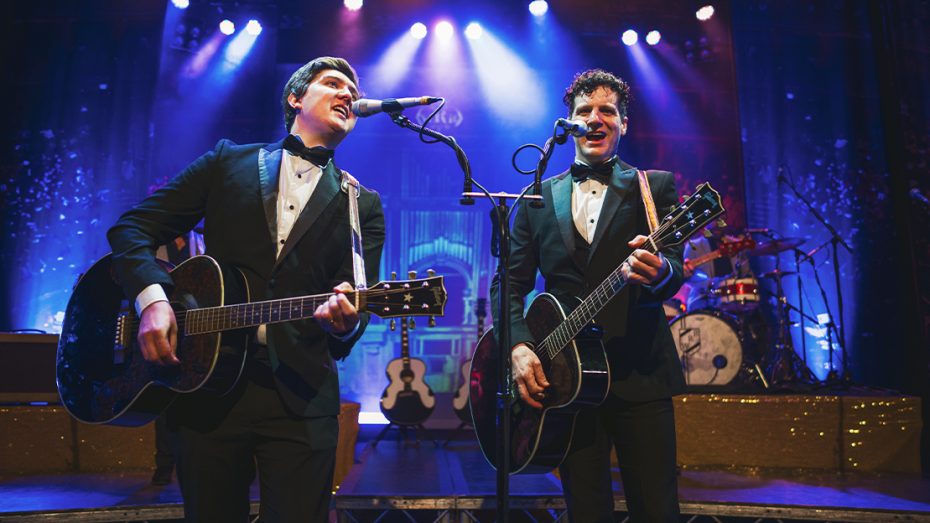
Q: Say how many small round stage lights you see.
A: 11